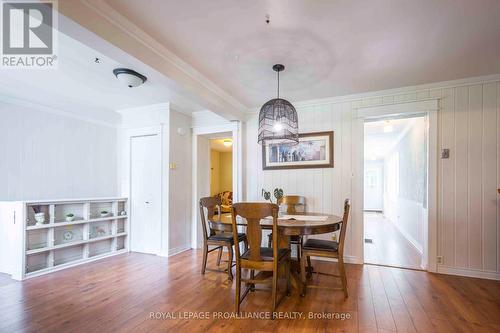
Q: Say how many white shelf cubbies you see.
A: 12